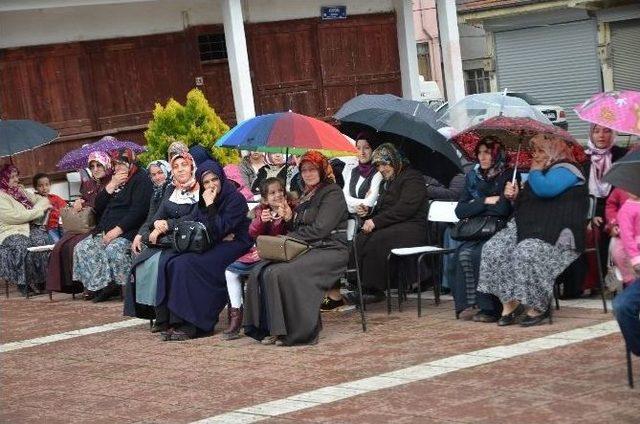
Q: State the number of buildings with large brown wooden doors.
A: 1